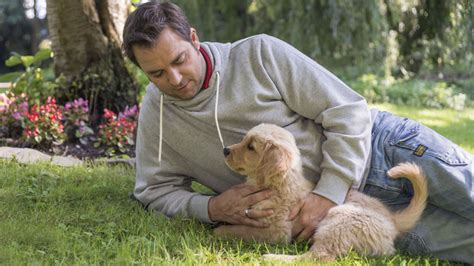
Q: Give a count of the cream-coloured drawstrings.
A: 2